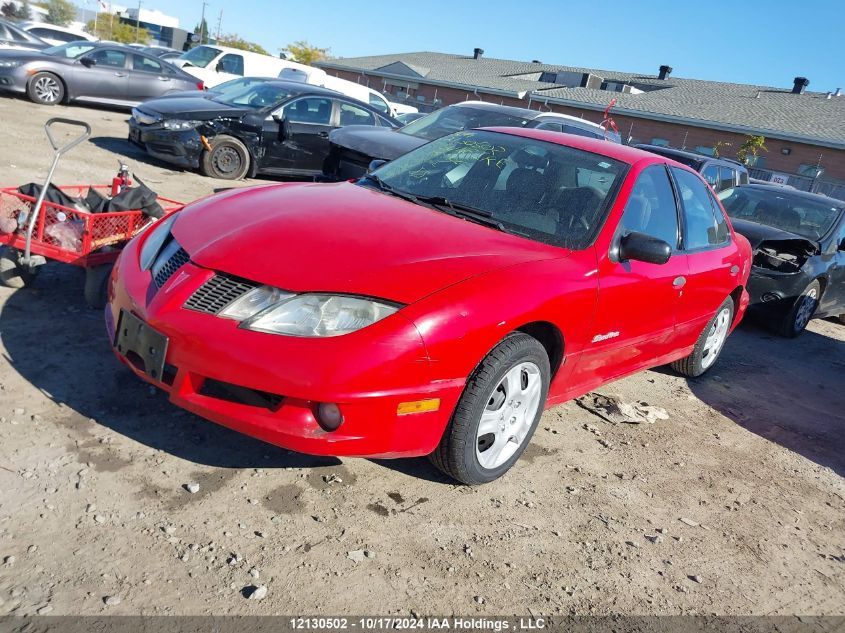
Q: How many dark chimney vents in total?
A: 3